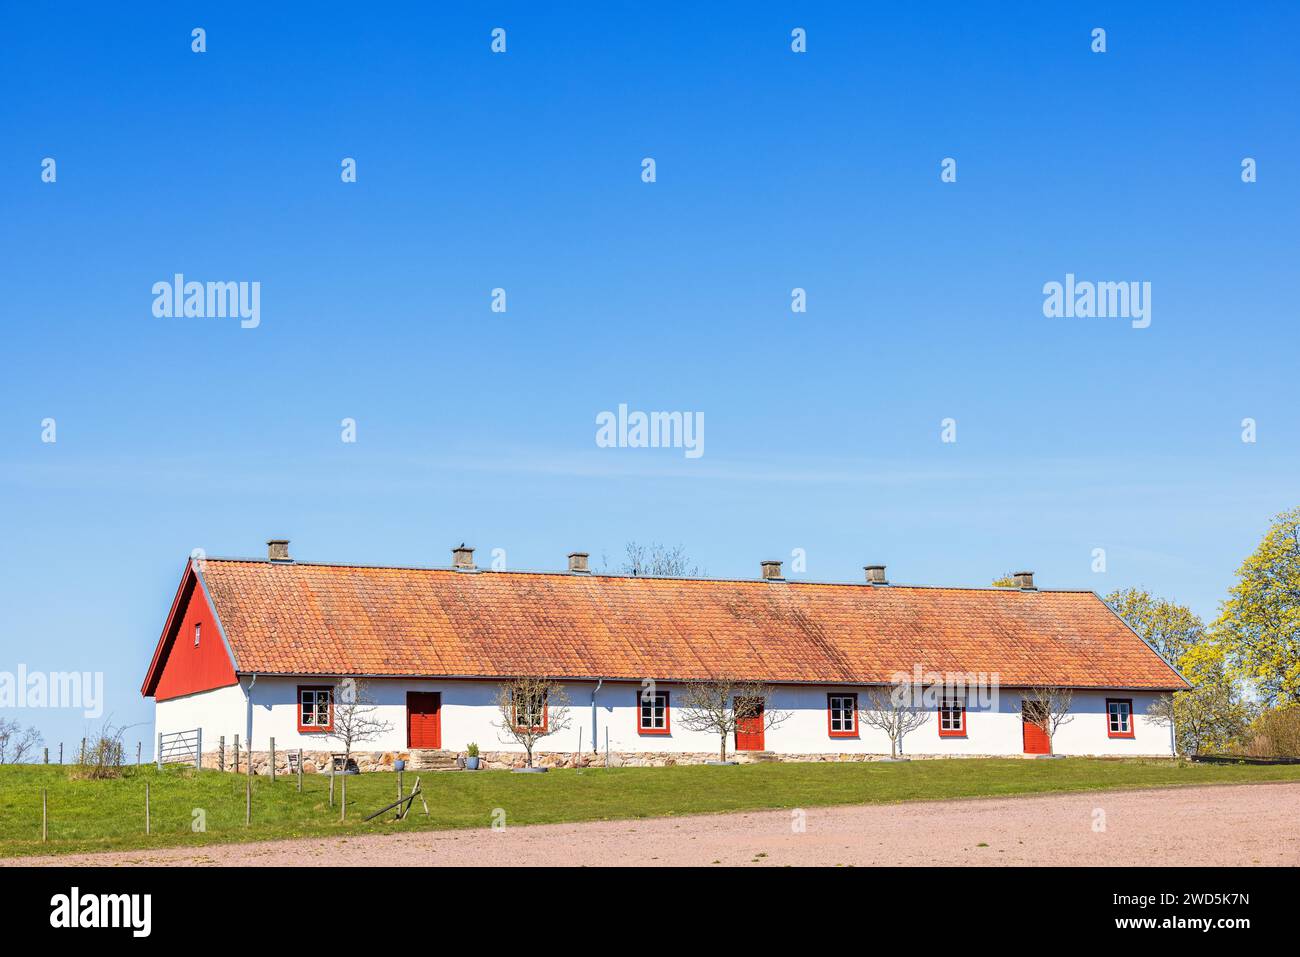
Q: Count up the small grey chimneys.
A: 6